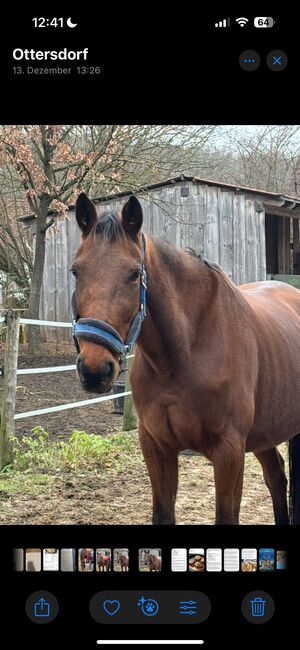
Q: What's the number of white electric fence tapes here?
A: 3